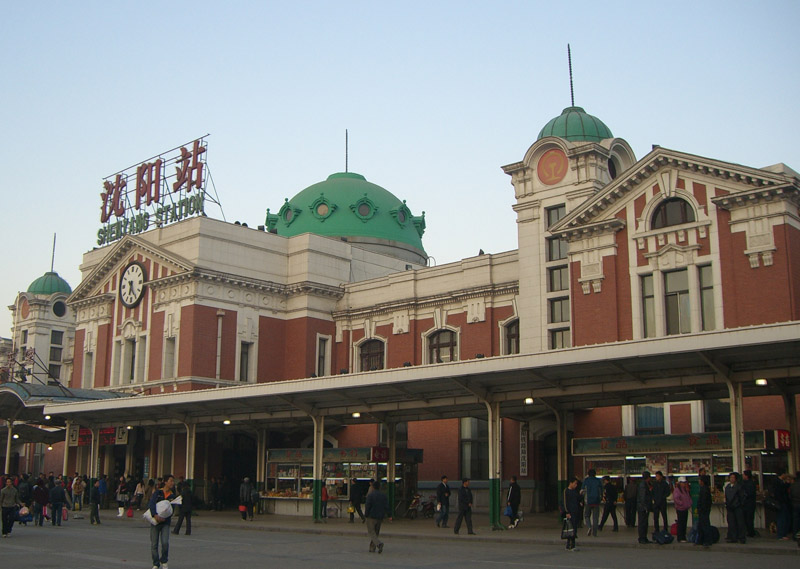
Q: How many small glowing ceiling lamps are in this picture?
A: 8